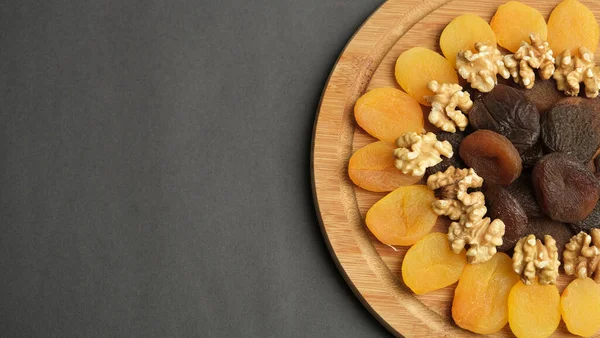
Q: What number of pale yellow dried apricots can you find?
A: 11